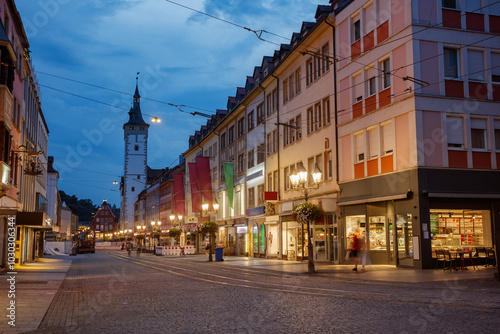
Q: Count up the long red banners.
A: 3